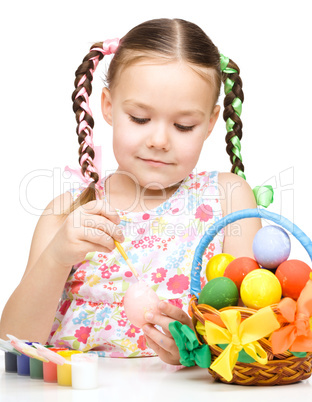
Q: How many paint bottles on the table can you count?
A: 6